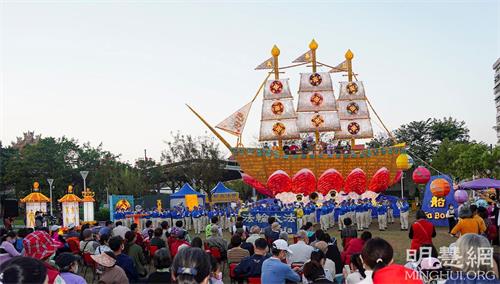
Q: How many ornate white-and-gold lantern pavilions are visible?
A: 3